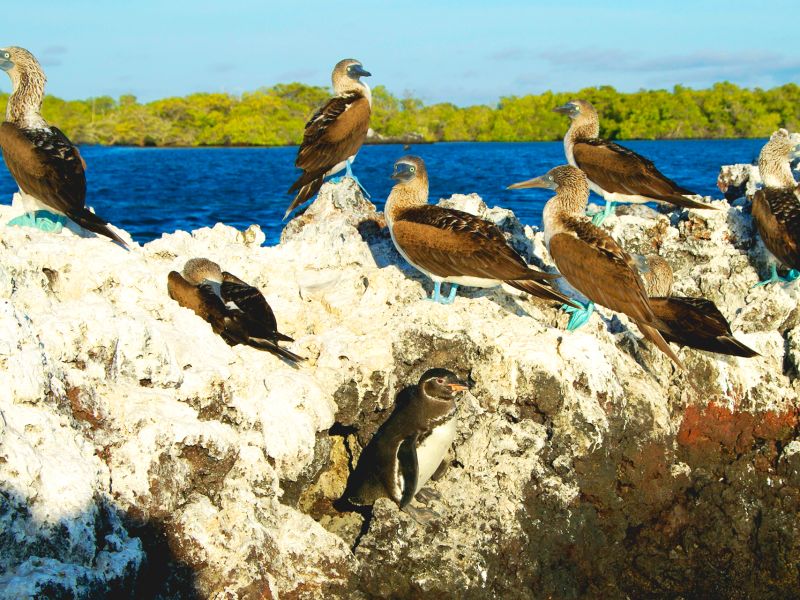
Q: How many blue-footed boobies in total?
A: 8